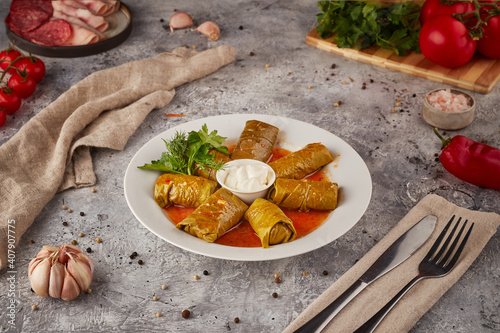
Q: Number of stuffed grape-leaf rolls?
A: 7